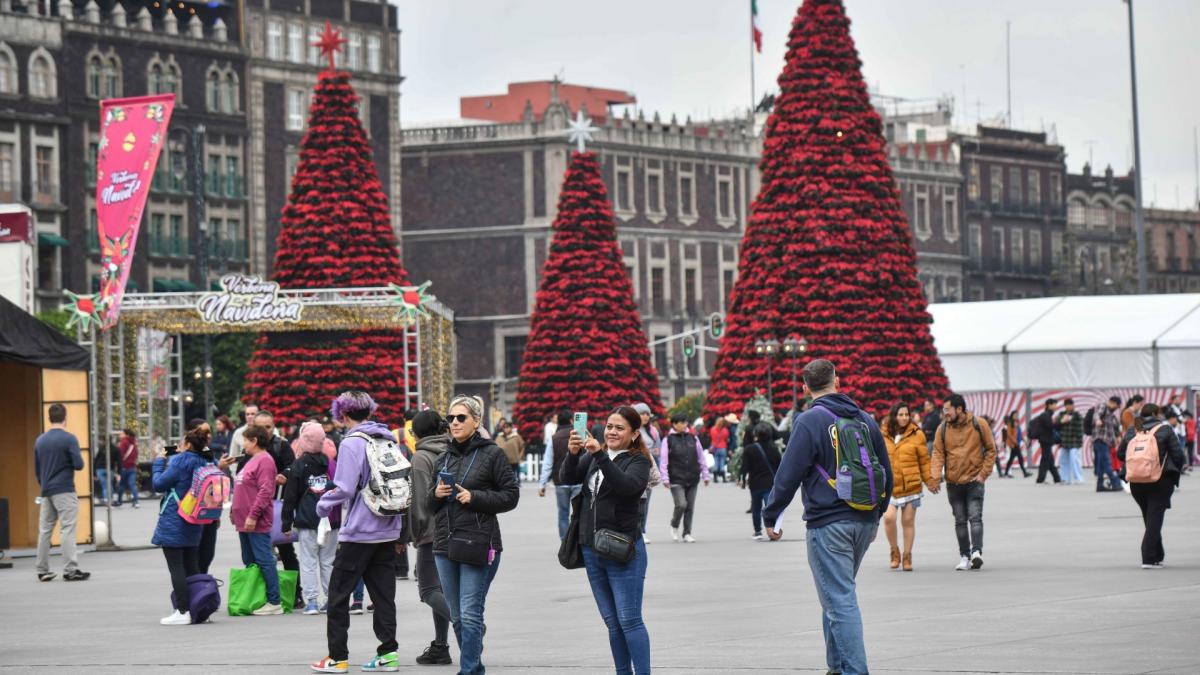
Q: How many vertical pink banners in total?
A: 1